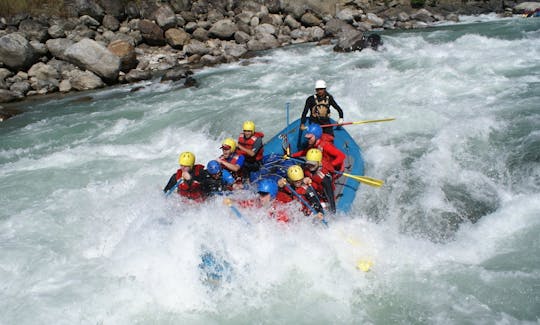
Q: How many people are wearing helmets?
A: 9